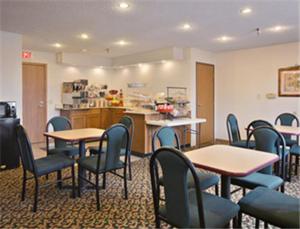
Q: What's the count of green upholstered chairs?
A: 12